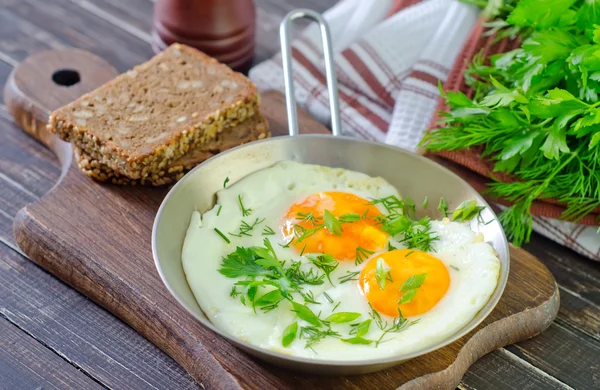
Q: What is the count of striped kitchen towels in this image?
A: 1